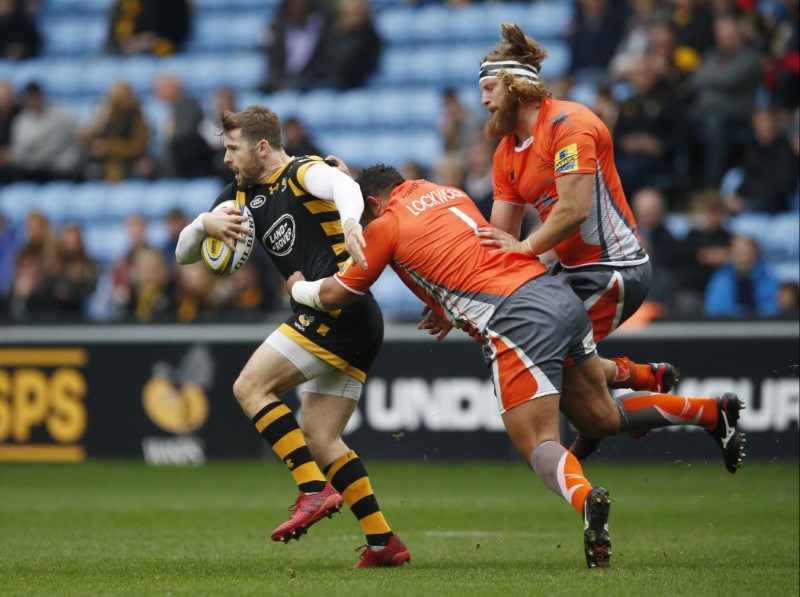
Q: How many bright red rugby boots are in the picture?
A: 2